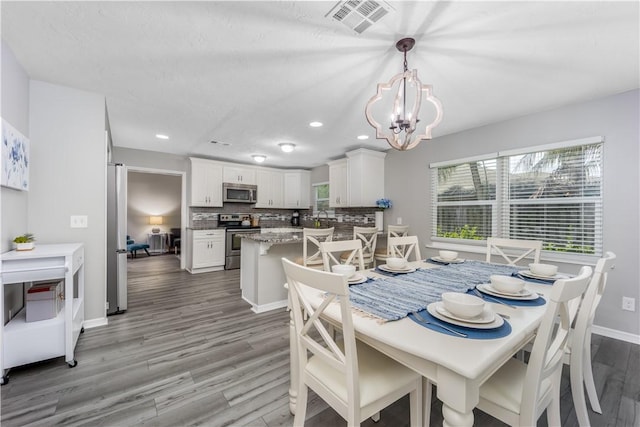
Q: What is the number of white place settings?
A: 6